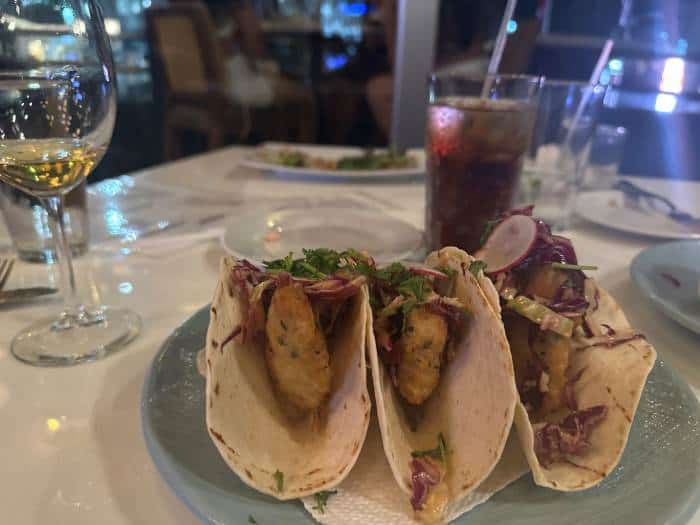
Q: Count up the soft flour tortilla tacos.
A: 3